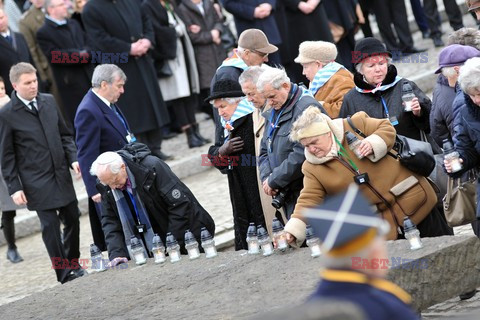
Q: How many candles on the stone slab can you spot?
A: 11